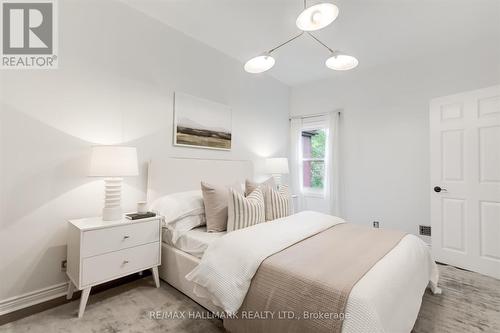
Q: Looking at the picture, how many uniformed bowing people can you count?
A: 0